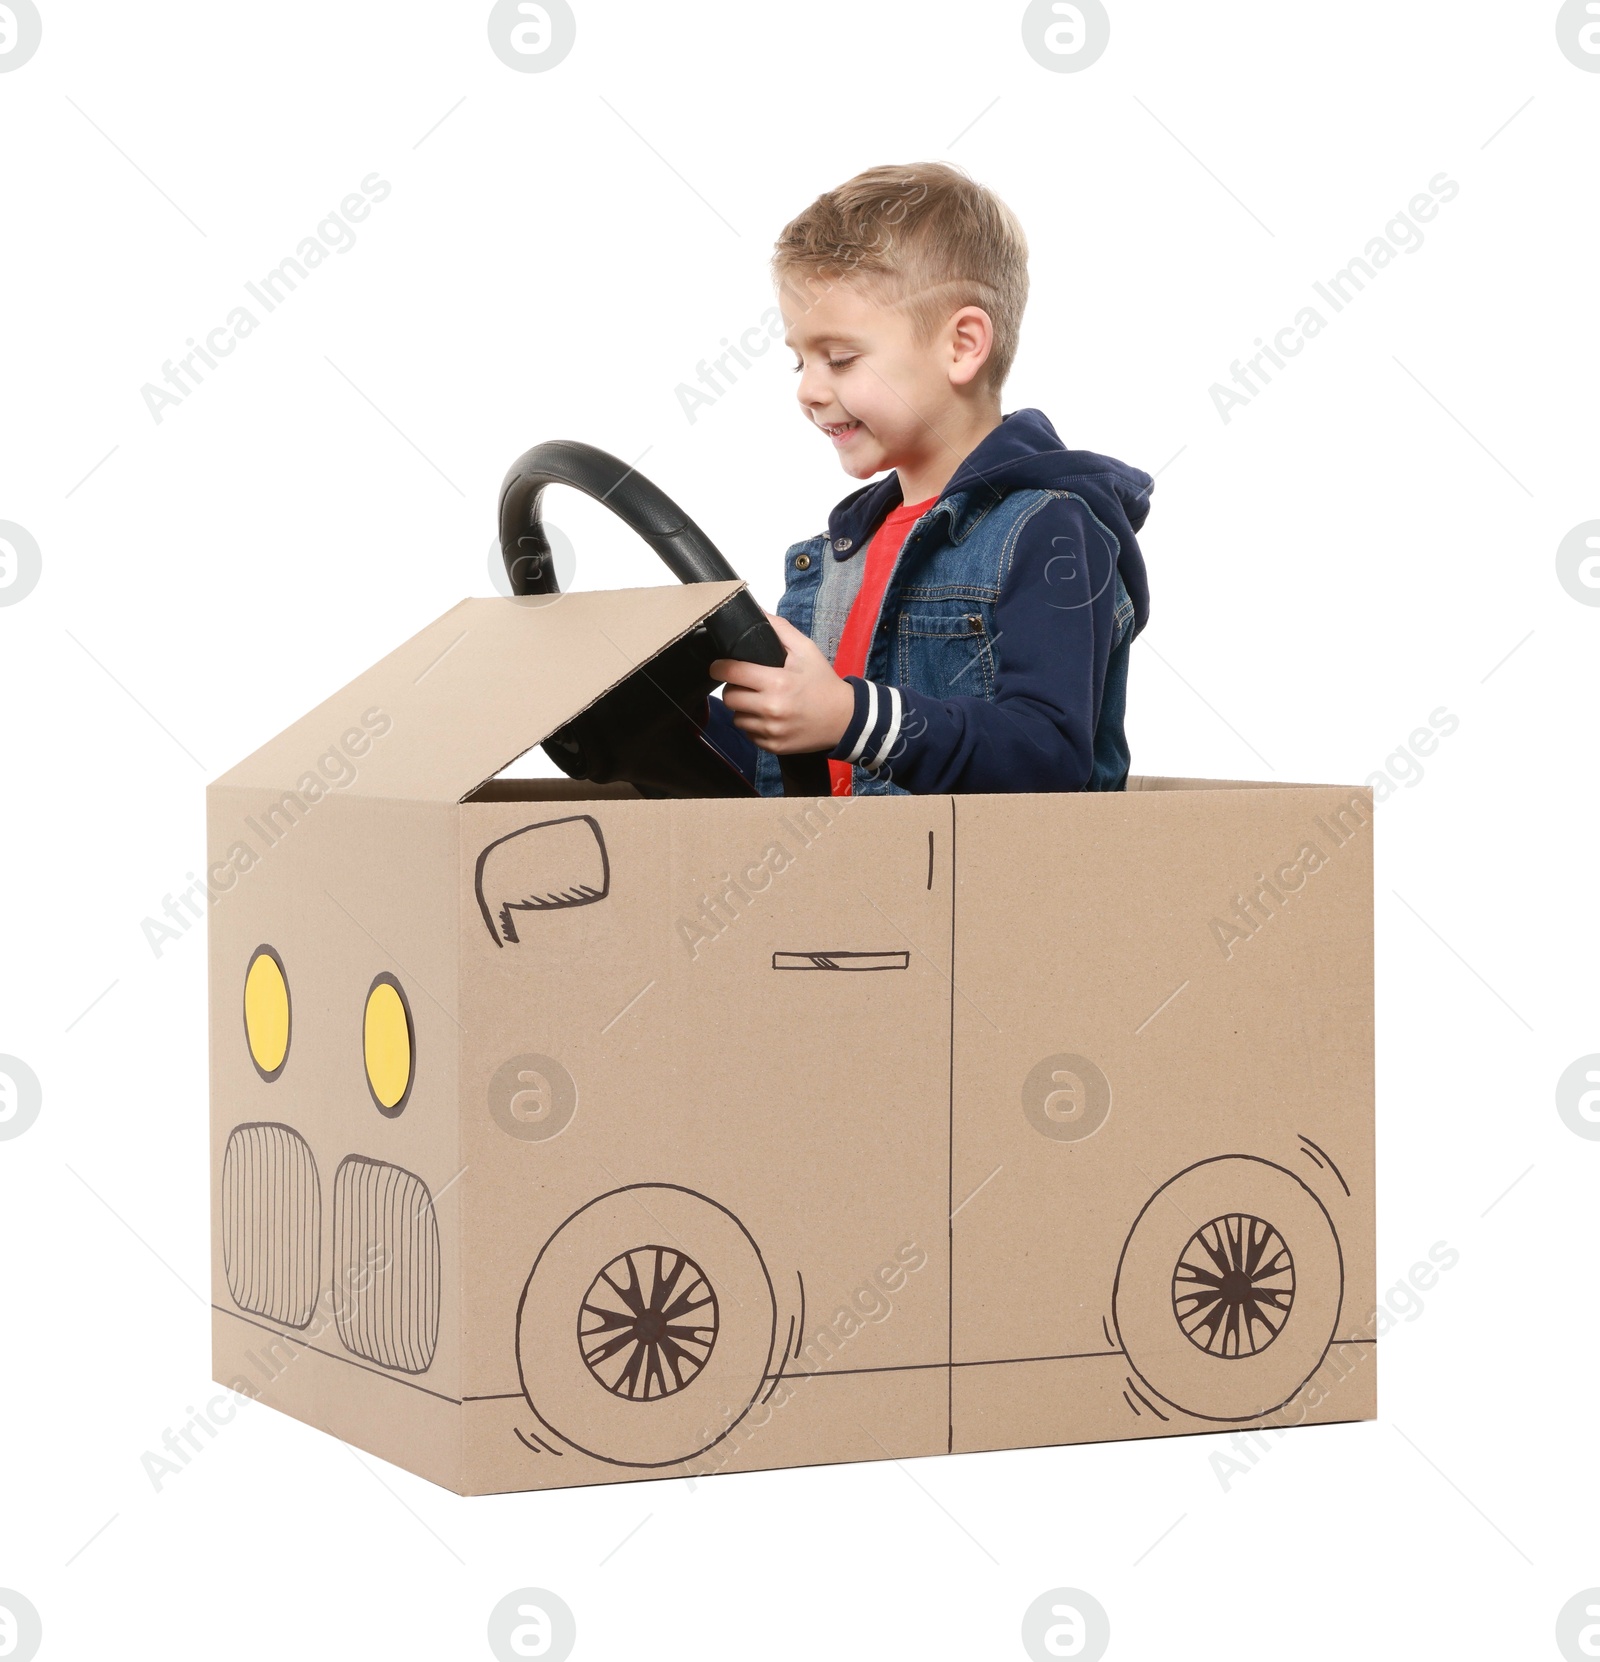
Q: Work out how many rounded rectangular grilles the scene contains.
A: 2